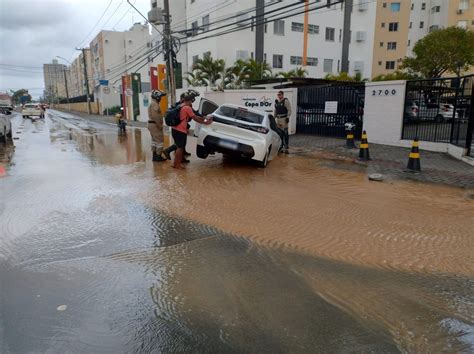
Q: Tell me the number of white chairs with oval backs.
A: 0